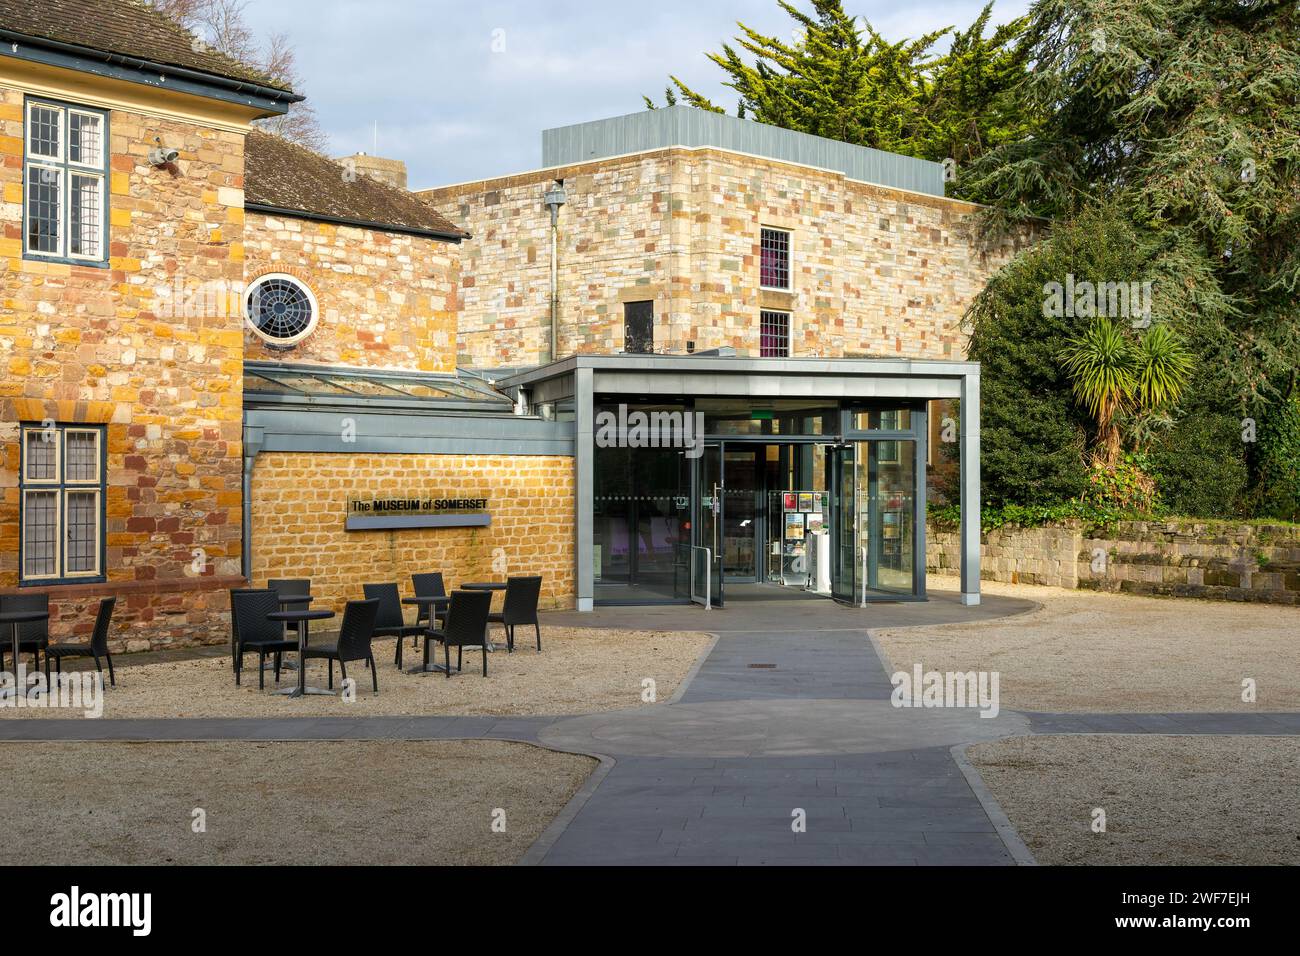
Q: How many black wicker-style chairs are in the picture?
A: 10